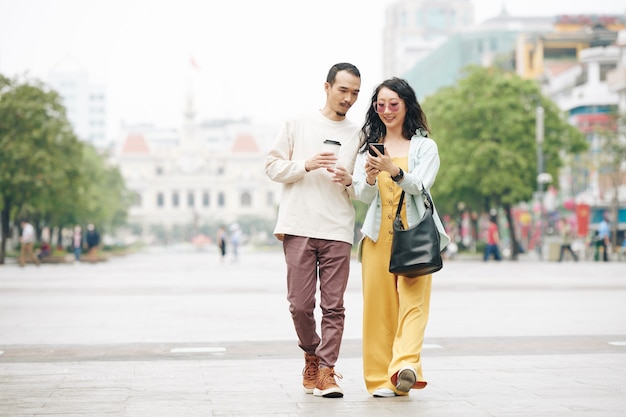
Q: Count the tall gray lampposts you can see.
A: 1